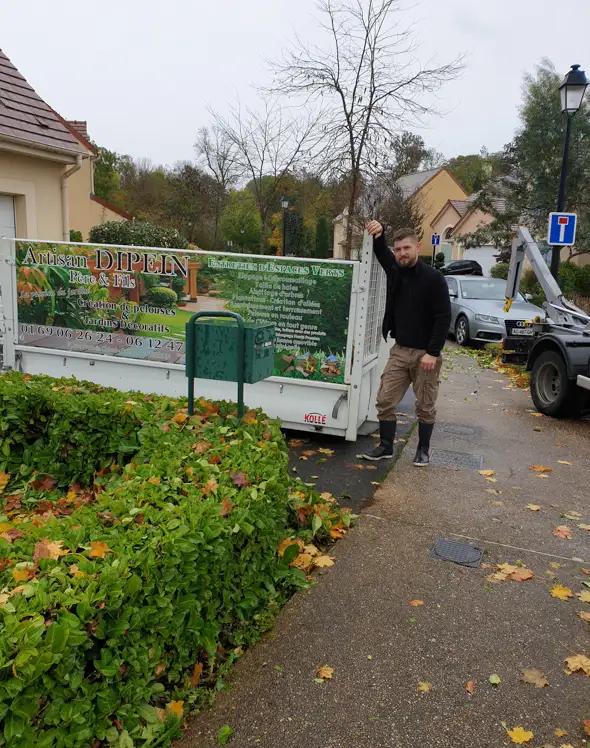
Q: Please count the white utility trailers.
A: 1